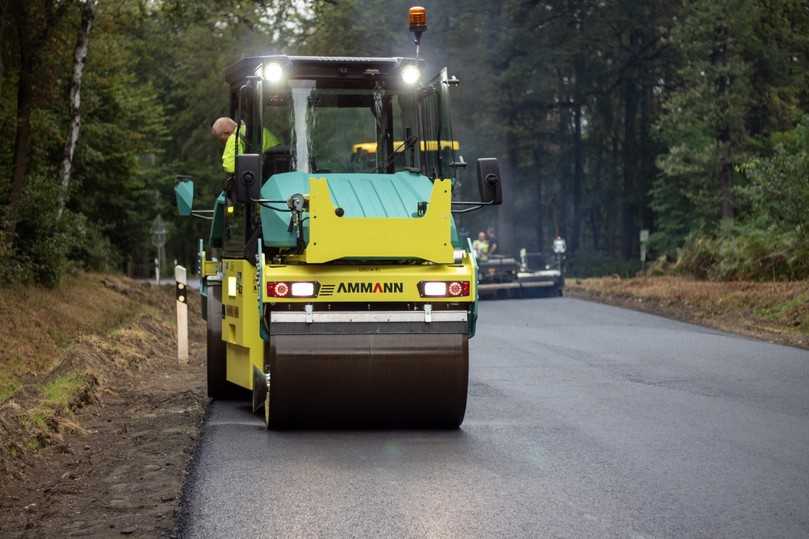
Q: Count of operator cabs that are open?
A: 1